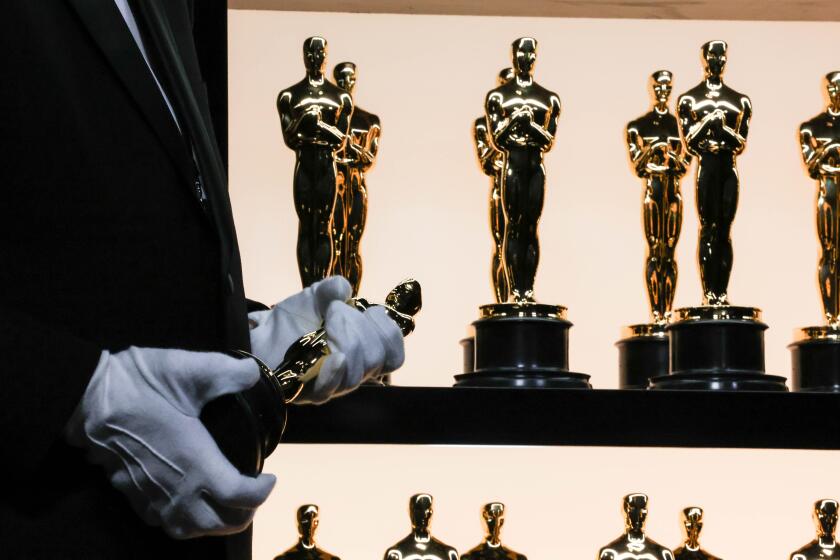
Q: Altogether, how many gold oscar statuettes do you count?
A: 14